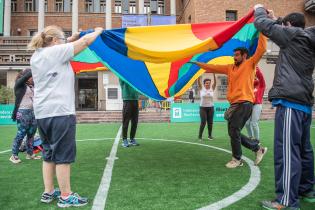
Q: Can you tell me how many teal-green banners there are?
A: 2